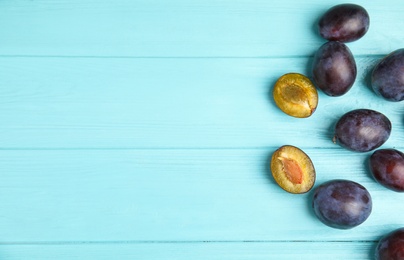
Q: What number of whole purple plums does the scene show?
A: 7